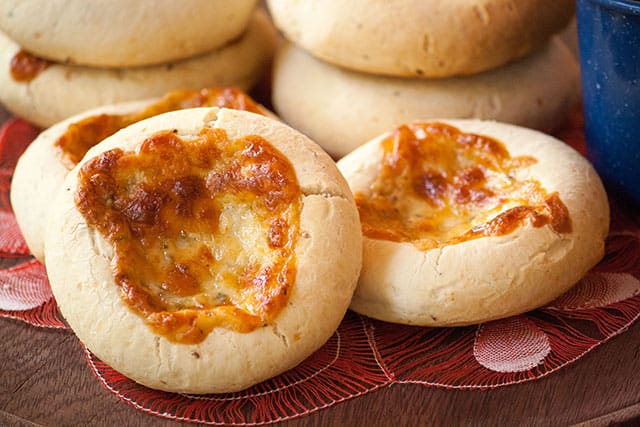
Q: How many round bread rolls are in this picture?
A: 7